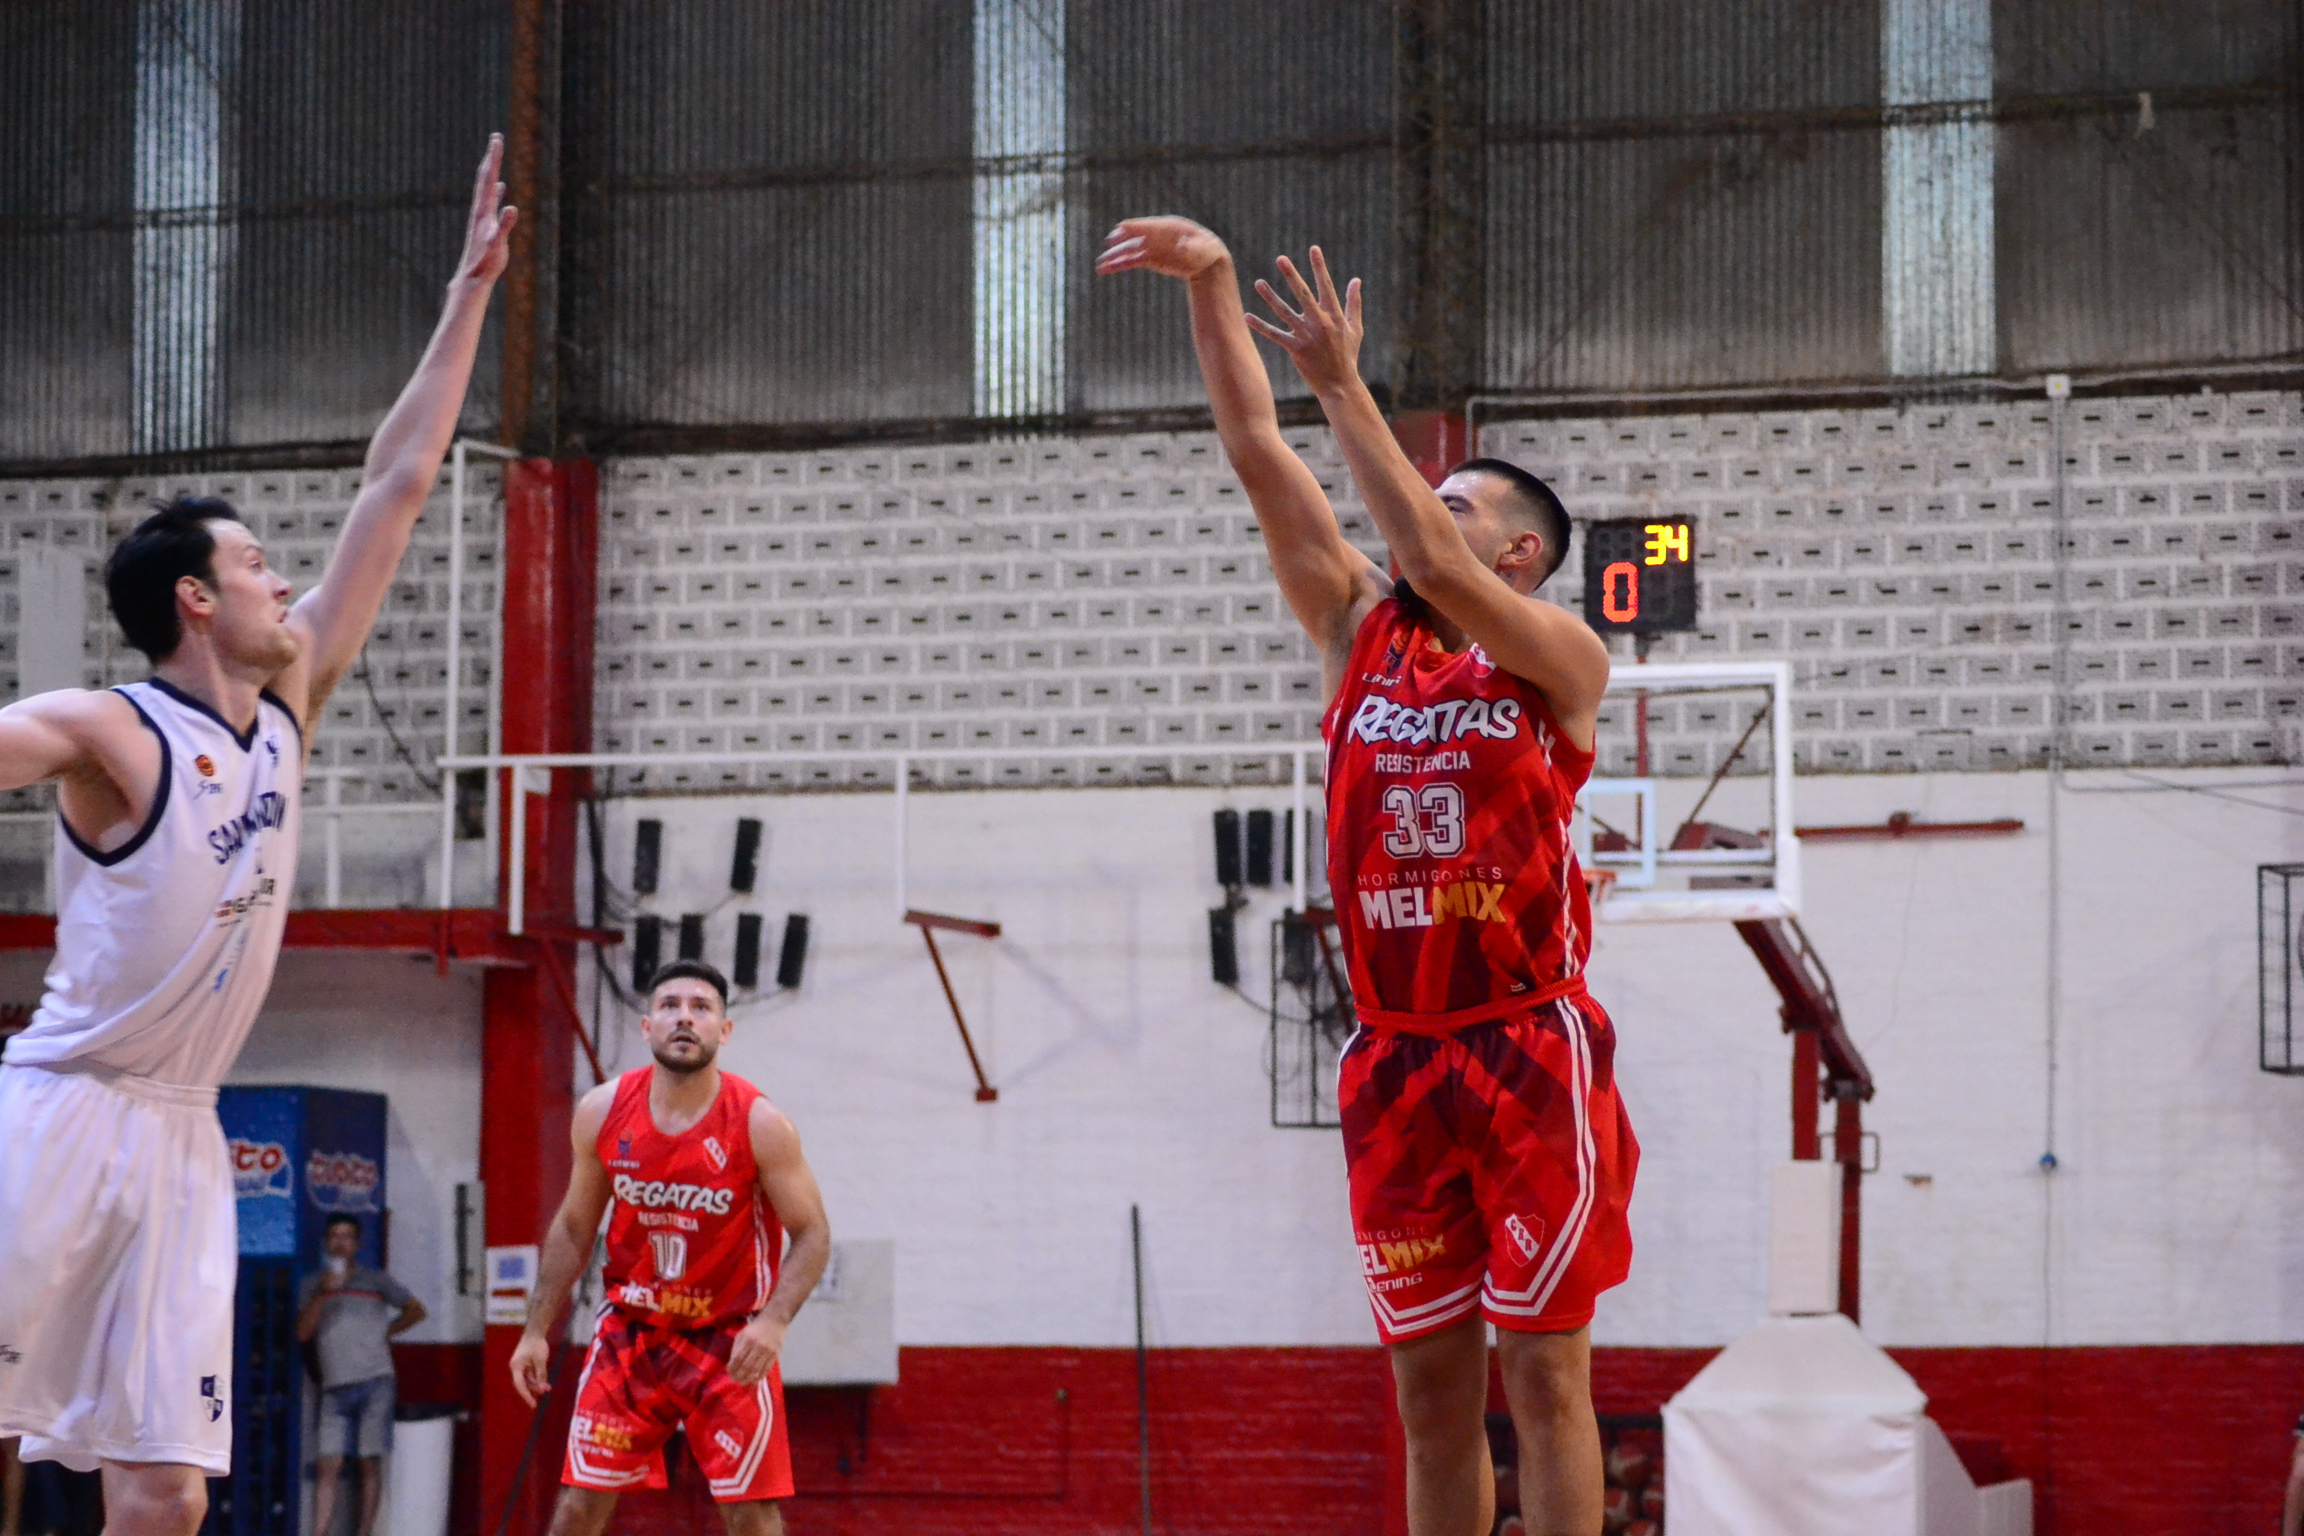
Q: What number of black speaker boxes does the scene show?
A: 11